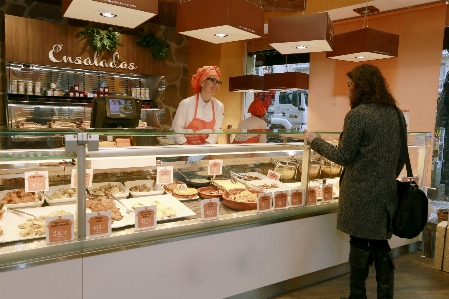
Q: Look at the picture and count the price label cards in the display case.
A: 14